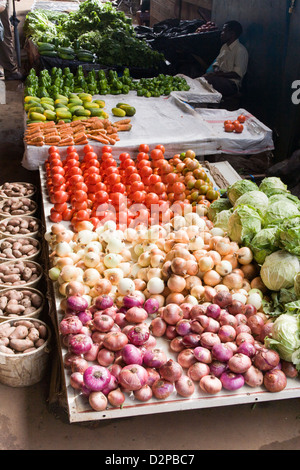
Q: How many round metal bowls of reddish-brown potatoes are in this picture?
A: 7